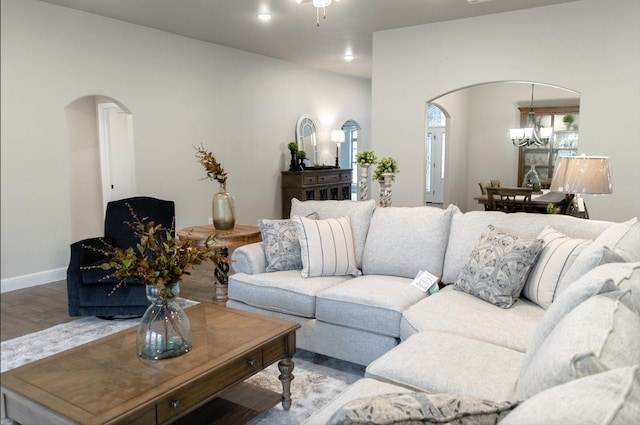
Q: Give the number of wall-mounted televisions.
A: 0